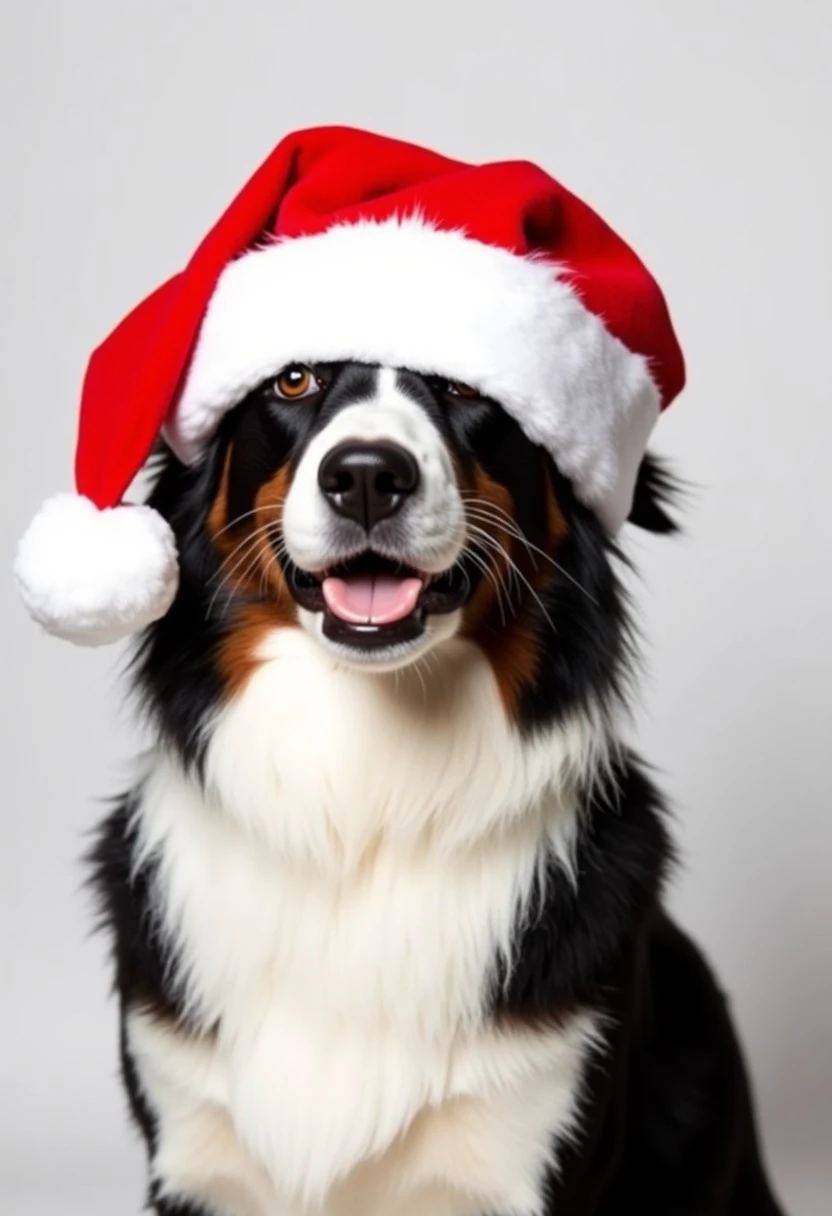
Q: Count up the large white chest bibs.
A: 1